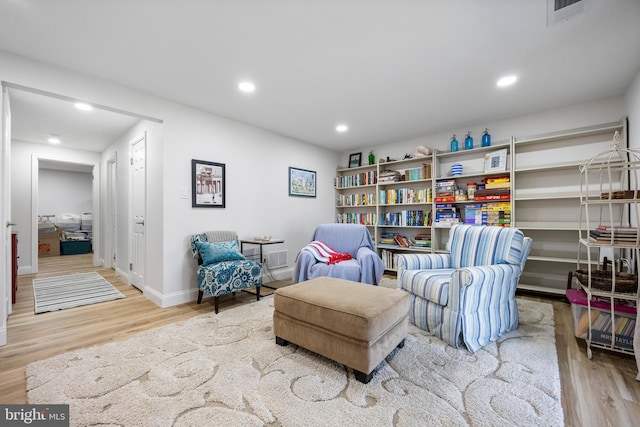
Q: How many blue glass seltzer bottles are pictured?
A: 3